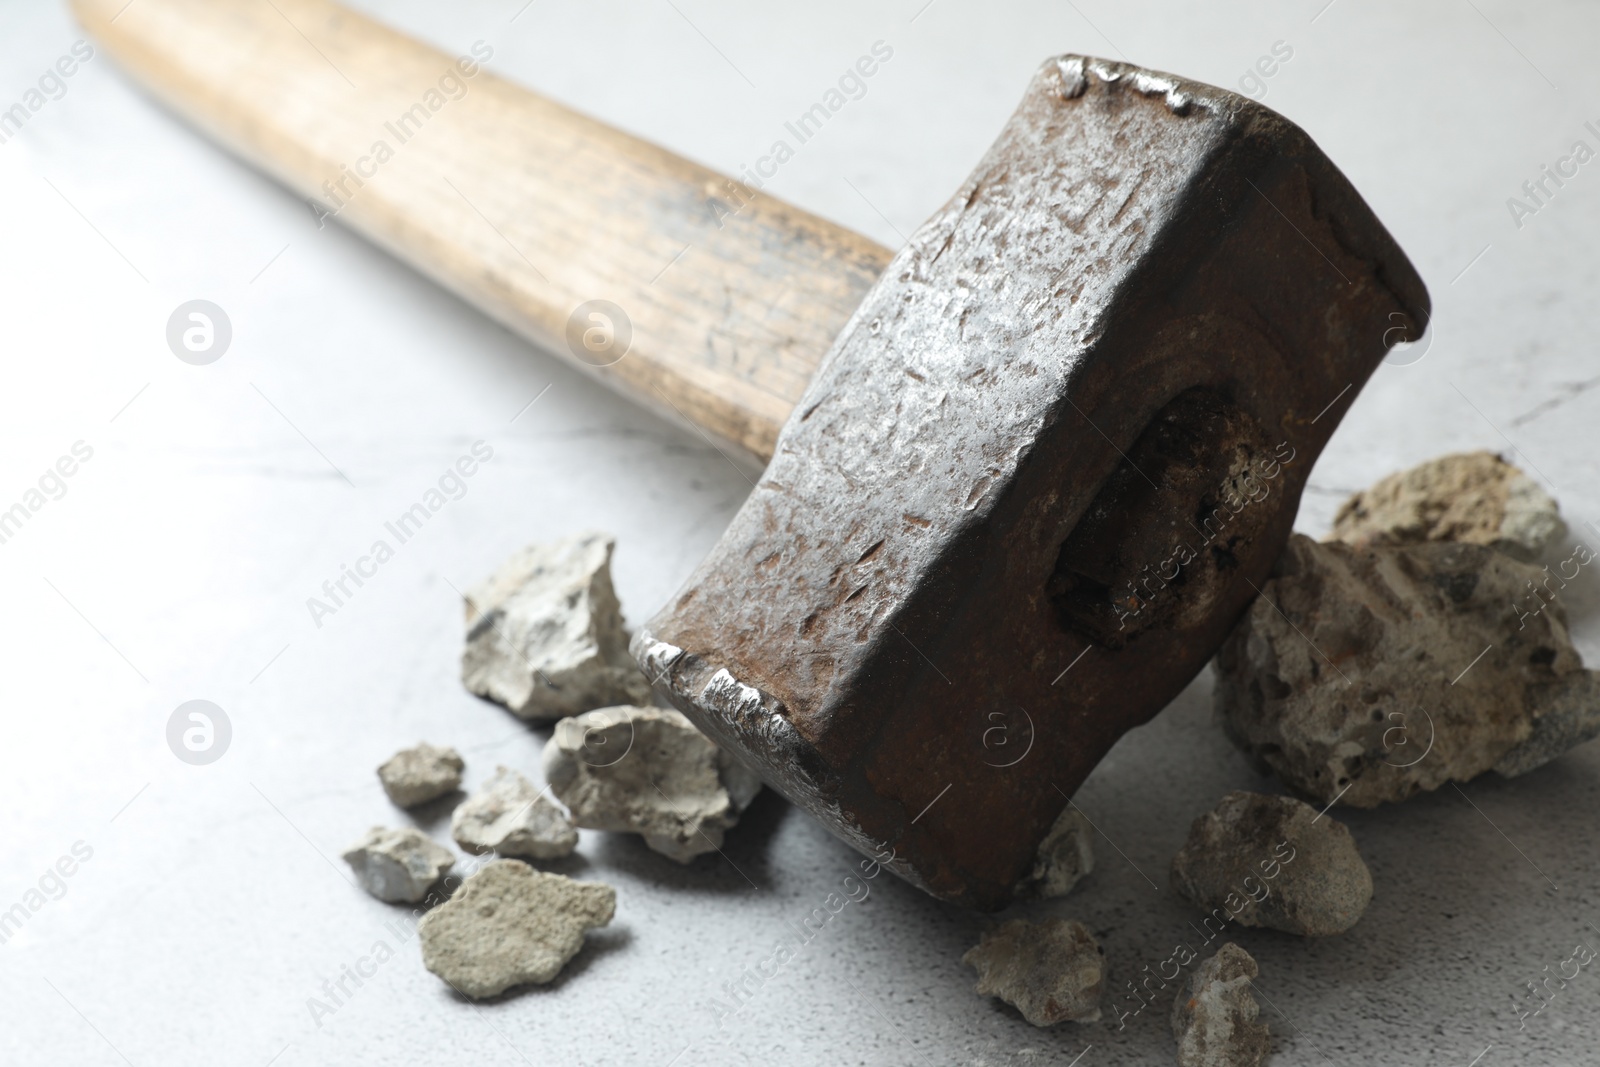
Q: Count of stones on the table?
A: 12